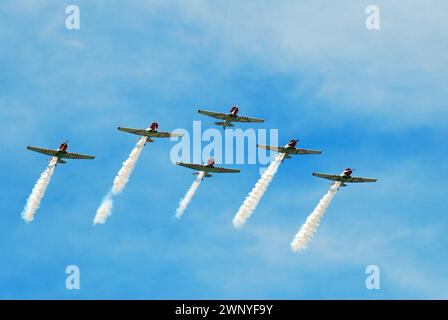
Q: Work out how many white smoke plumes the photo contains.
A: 5